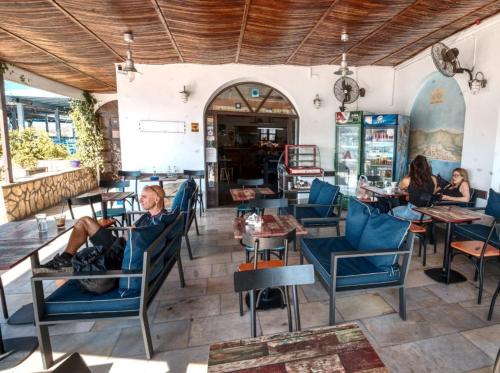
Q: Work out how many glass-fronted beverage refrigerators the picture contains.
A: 2